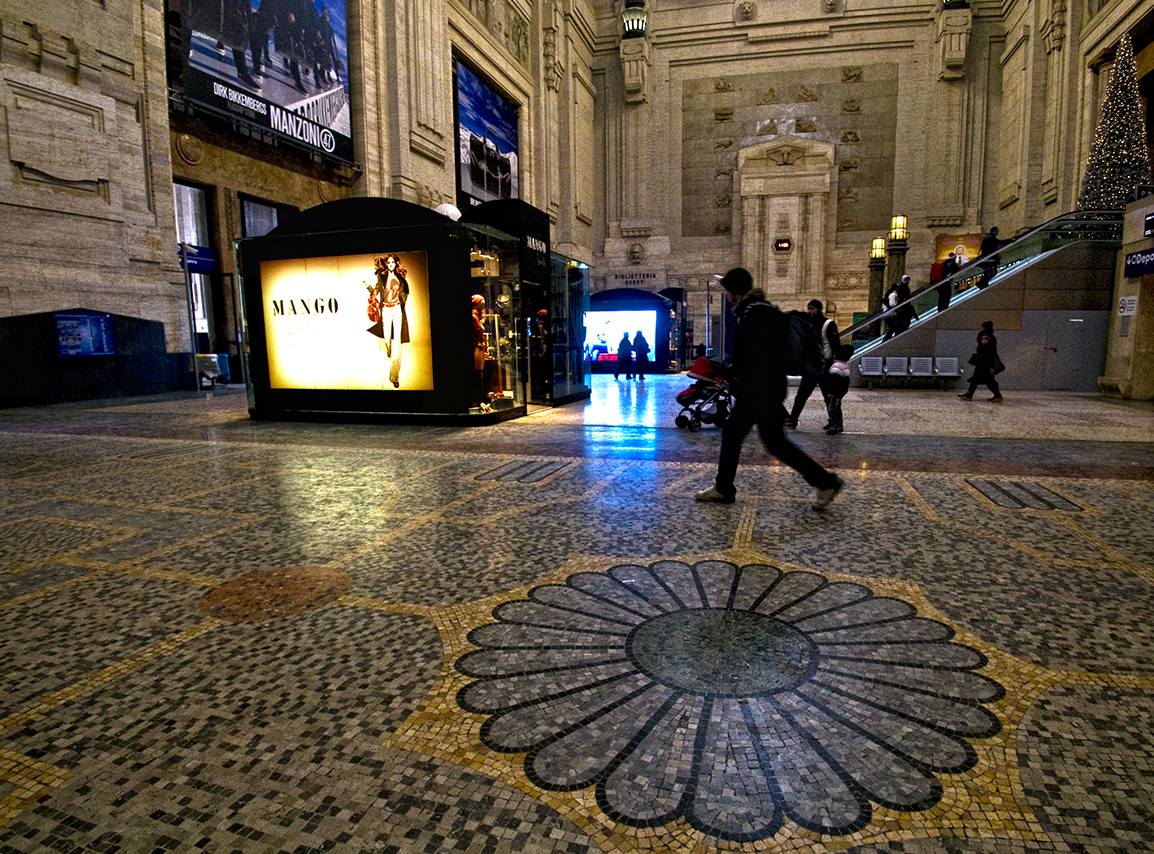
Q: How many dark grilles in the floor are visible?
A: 2